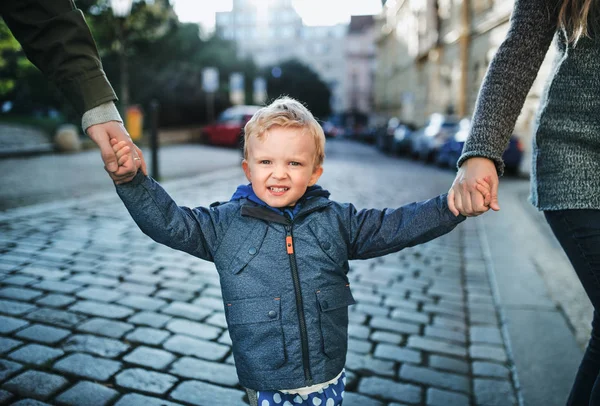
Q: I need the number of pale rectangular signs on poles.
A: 3